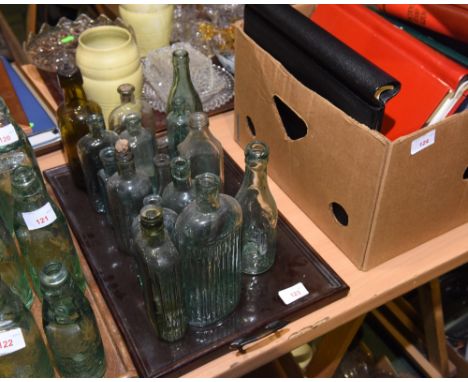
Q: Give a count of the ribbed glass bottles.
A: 2